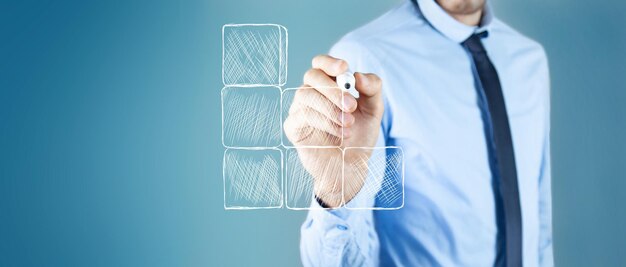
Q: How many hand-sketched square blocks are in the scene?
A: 6